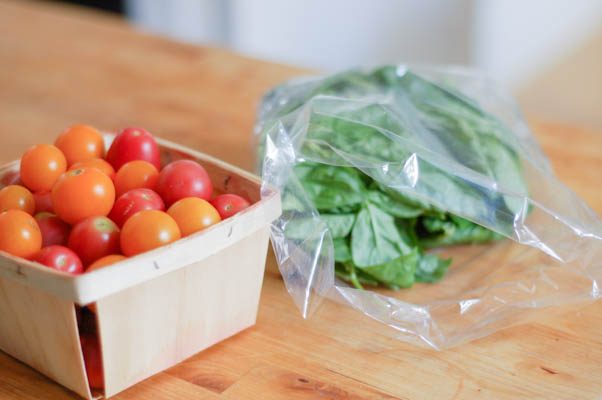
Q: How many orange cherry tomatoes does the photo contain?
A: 10